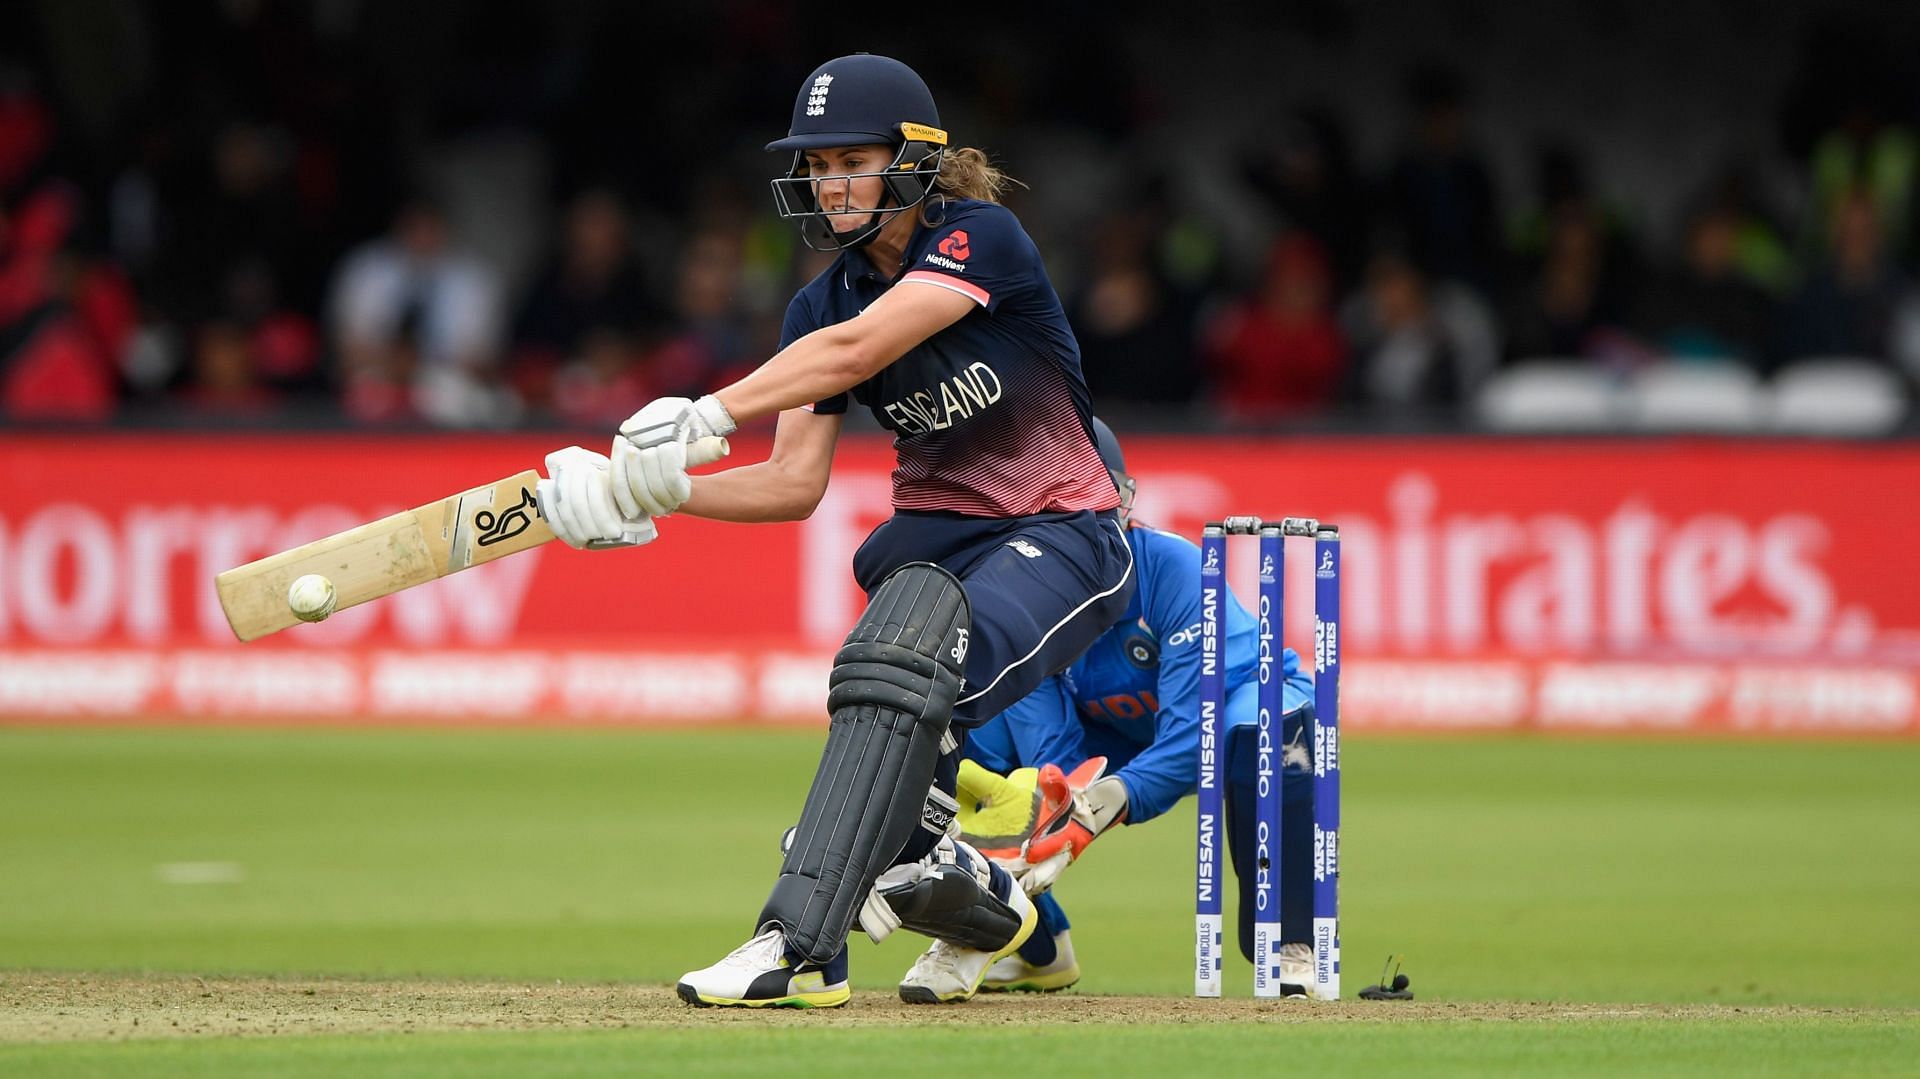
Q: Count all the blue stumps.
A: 3